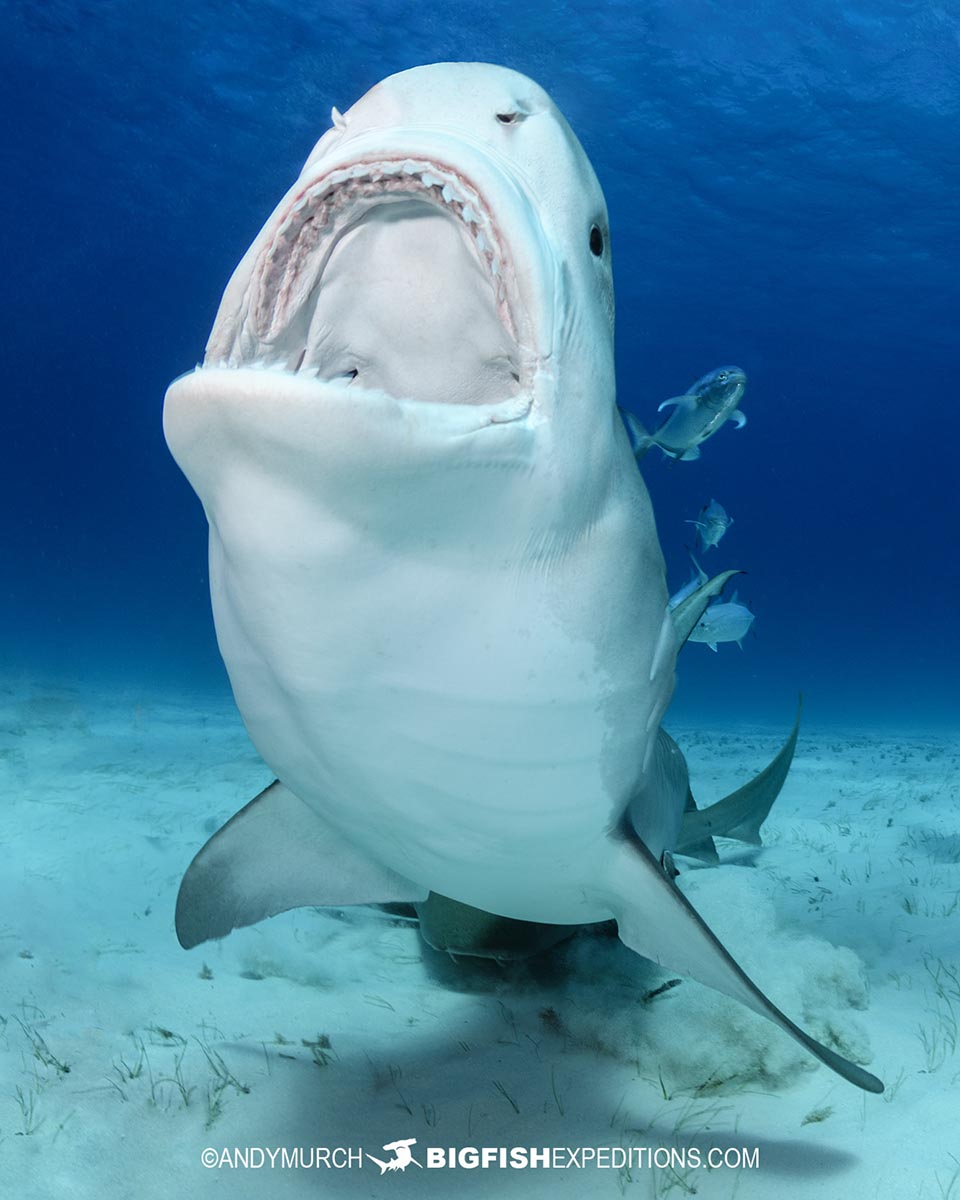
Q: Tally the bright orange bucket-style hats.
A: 0